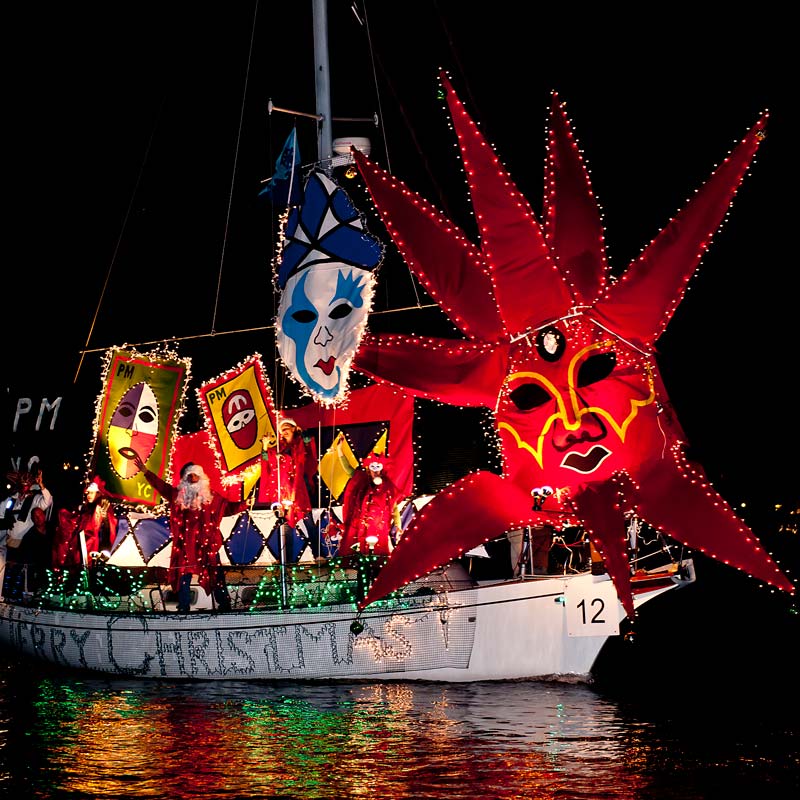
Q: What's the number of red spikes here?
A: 8